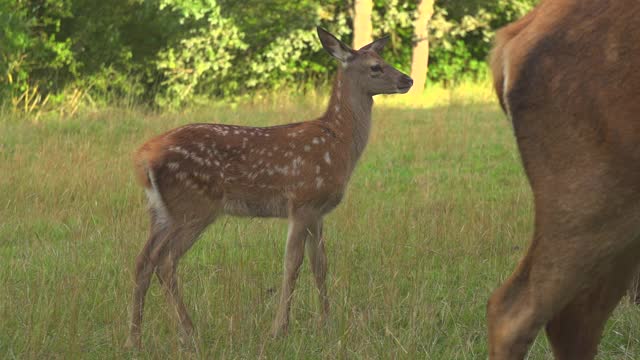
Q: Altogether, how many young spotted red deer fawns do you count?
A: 1